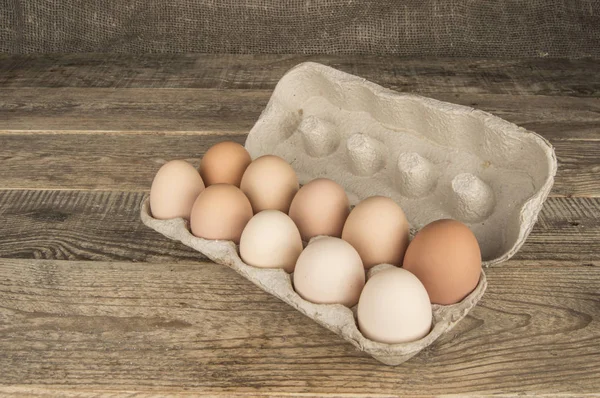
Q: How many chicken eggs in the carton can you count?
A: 10